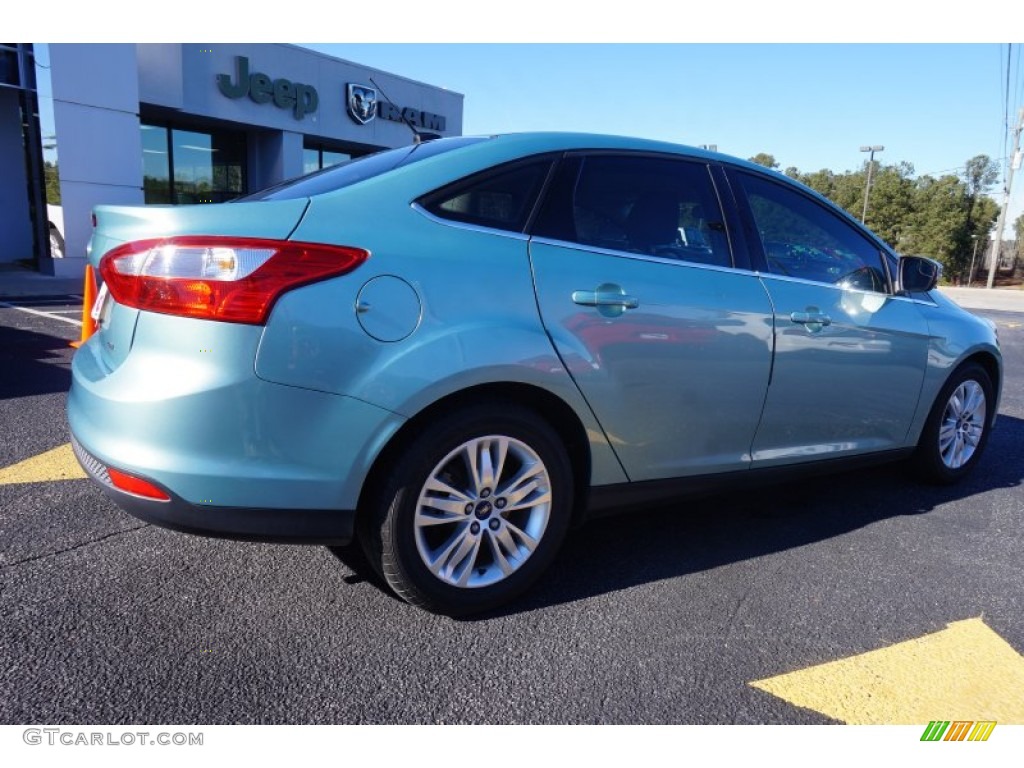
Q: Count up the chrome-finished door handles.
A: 0